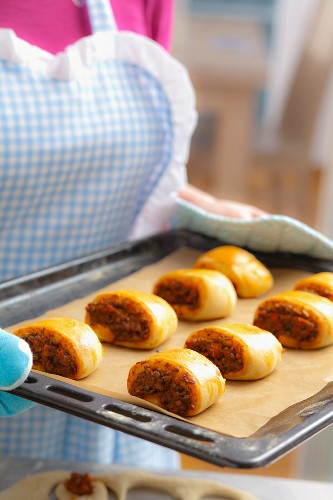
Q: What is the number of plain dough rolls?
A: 1